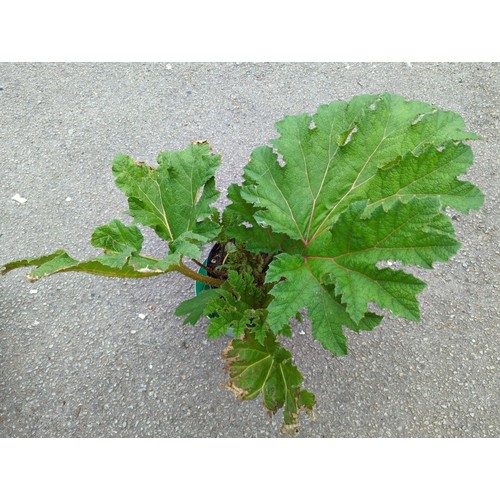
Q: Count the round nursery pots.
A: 1